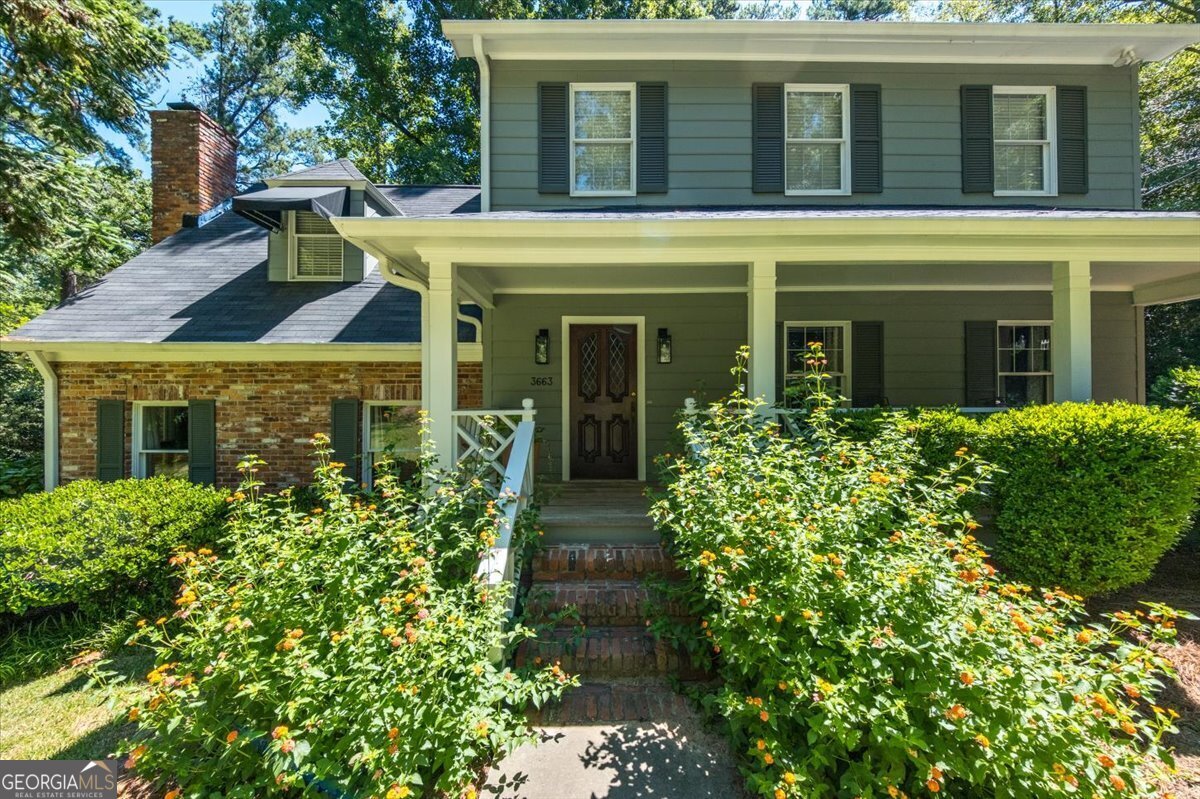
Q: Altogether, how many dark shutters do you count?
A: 12